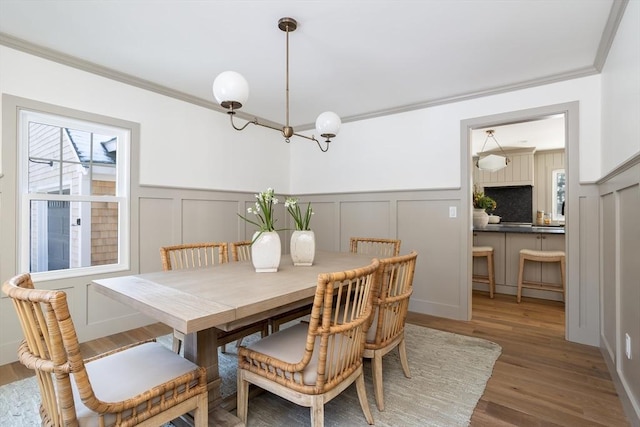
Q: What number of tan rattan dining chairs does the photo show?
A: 6